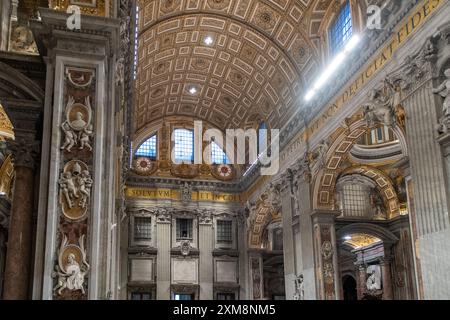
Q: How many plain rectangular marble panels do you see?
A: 3